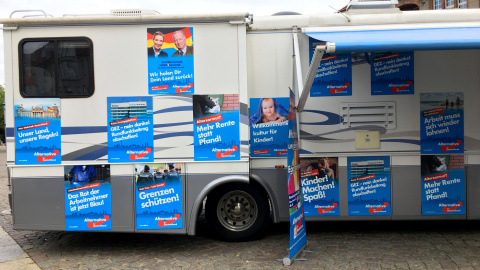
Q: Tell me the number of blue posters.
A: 13